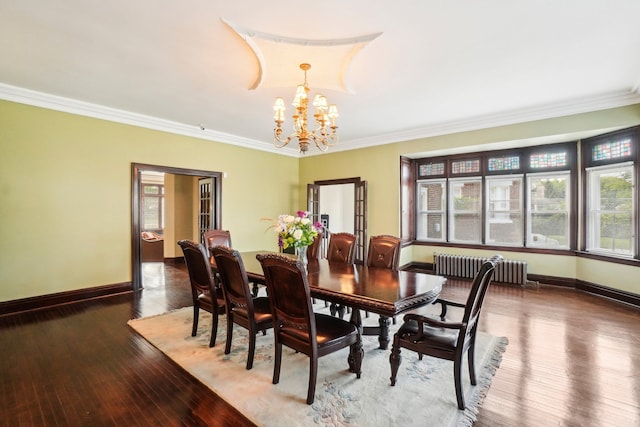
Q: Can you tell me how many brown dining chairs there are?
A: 8